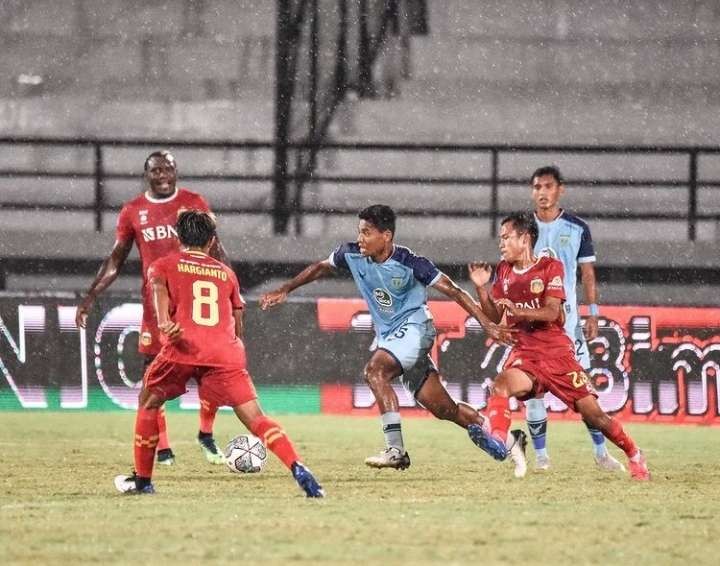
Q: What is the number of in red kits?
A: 3